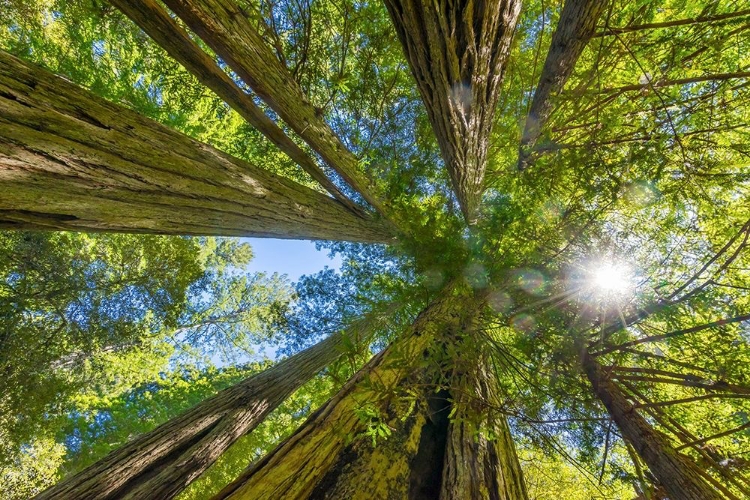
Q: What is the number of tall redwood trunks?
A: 8